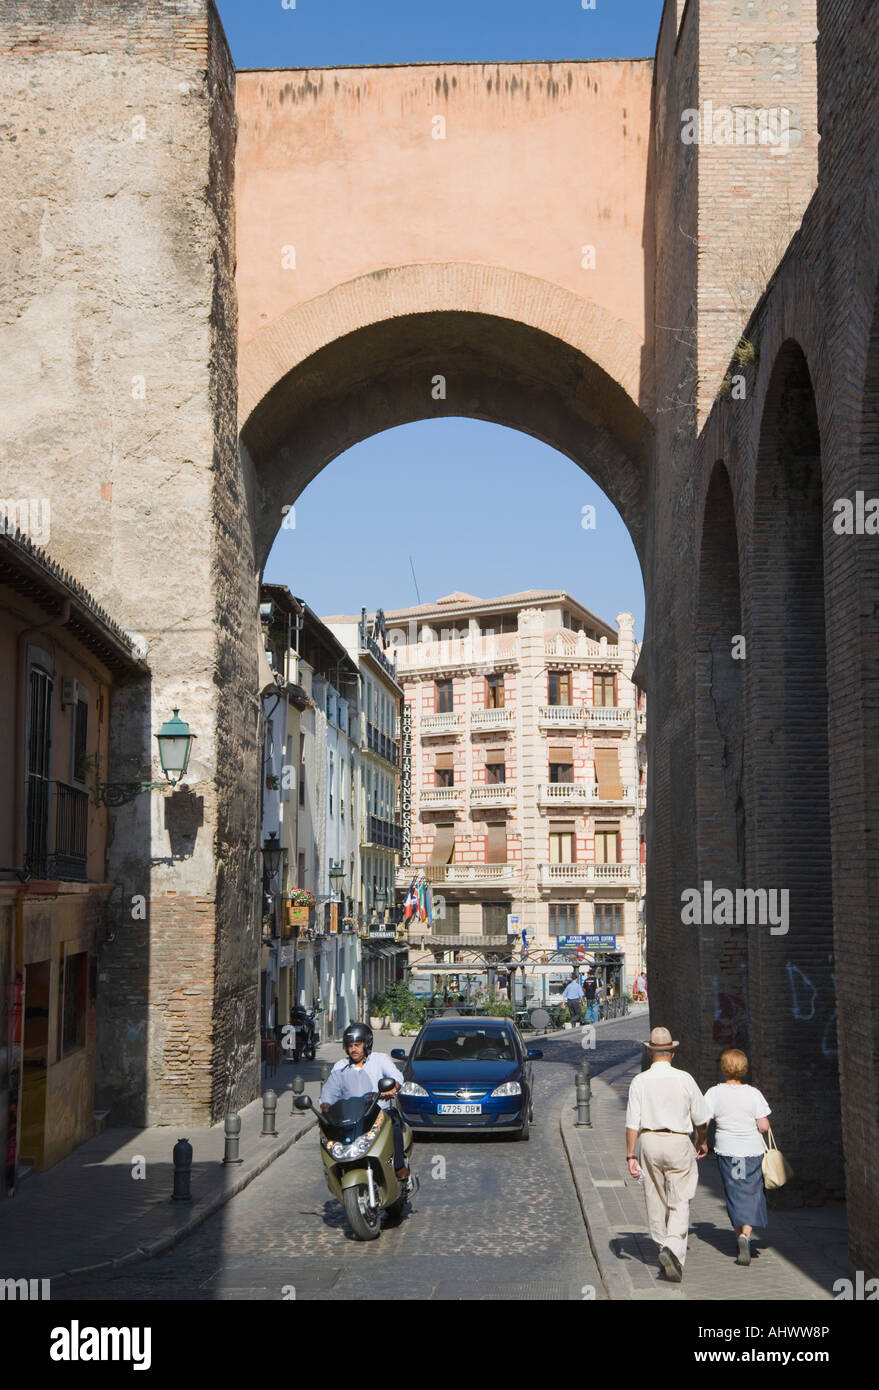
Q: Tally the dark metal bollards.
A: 8